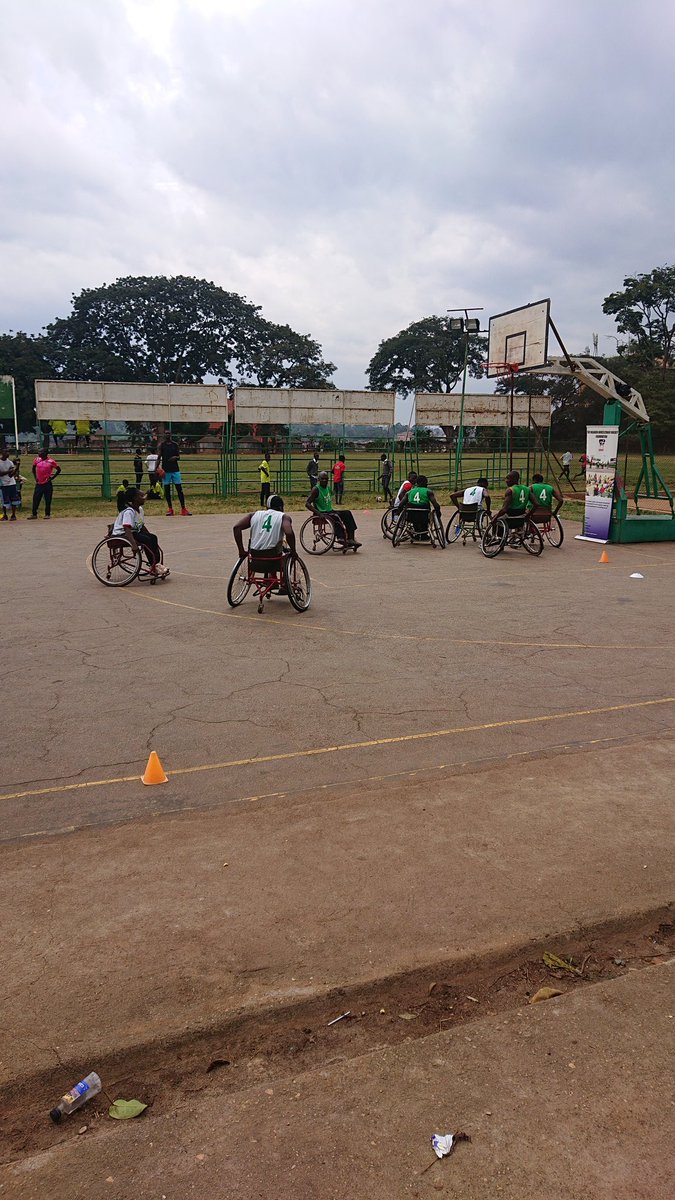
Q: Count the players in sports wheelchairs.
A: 8